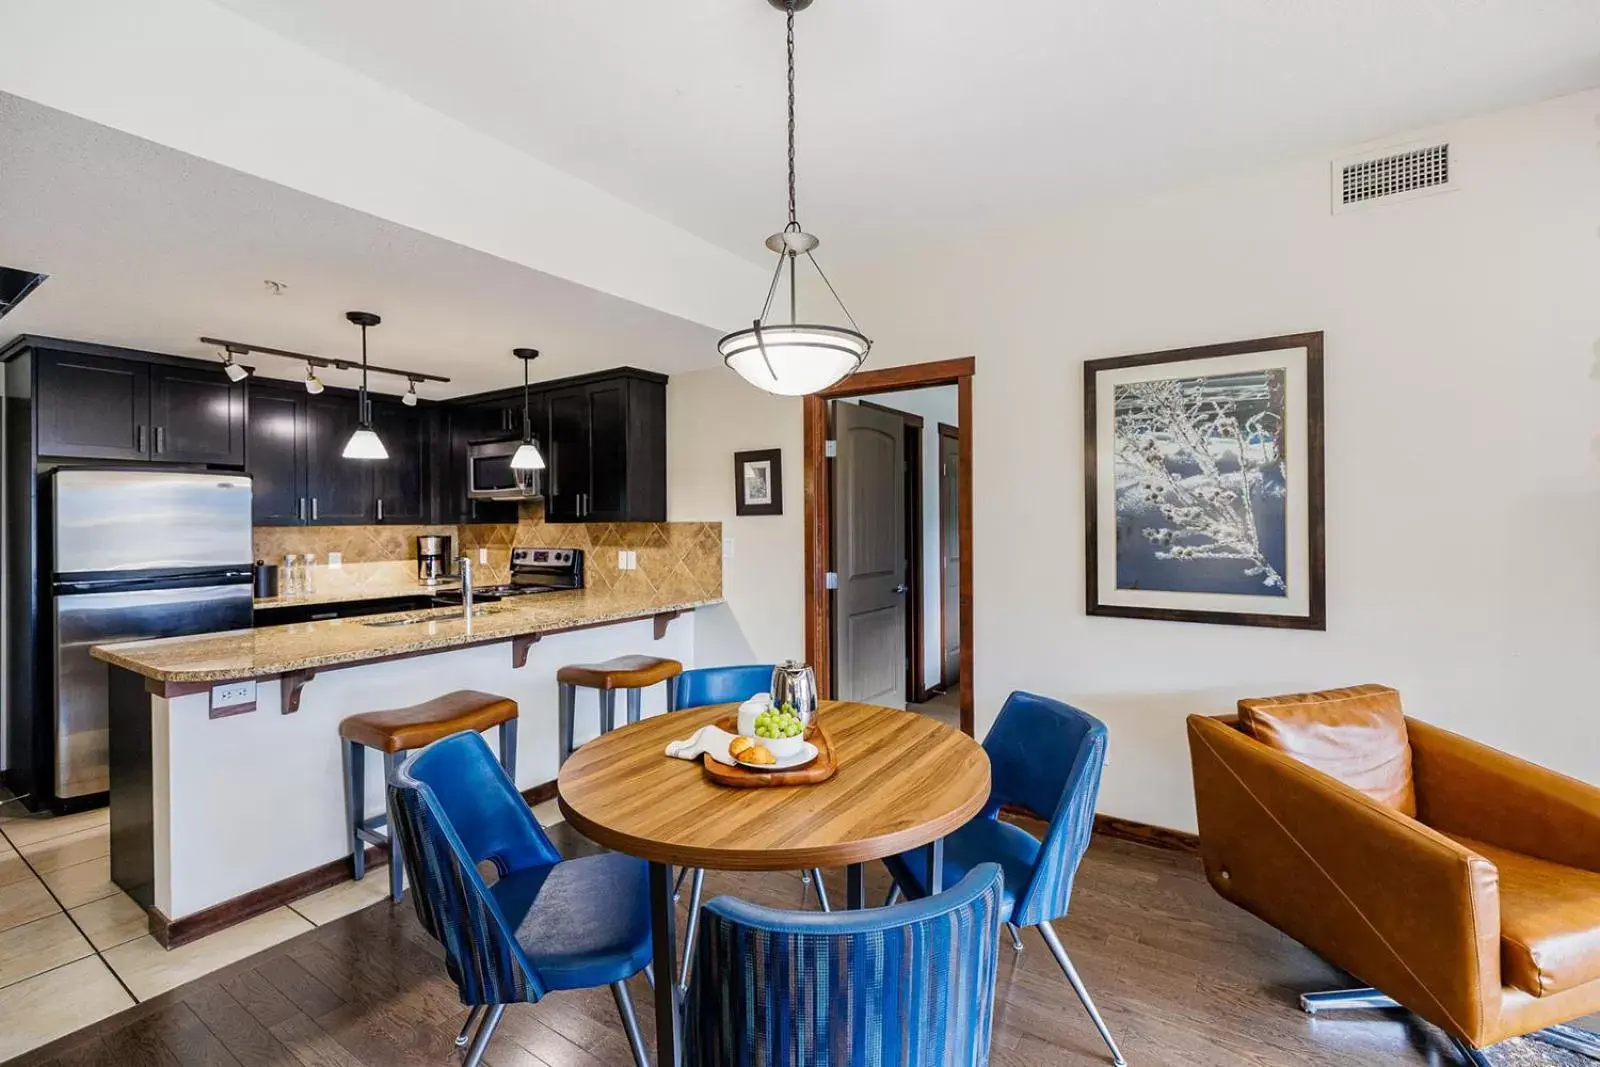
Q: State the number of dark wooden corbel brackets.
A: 3